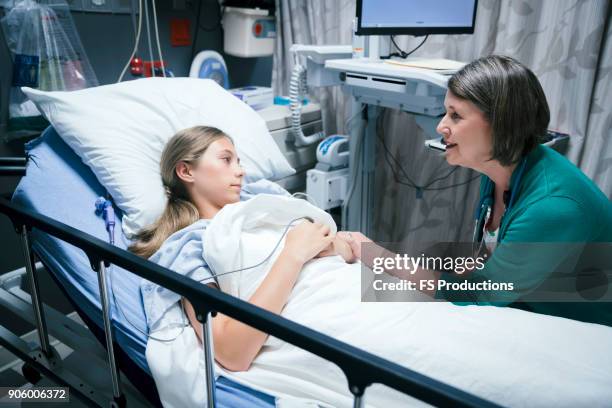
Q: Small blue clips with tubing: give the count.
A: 1